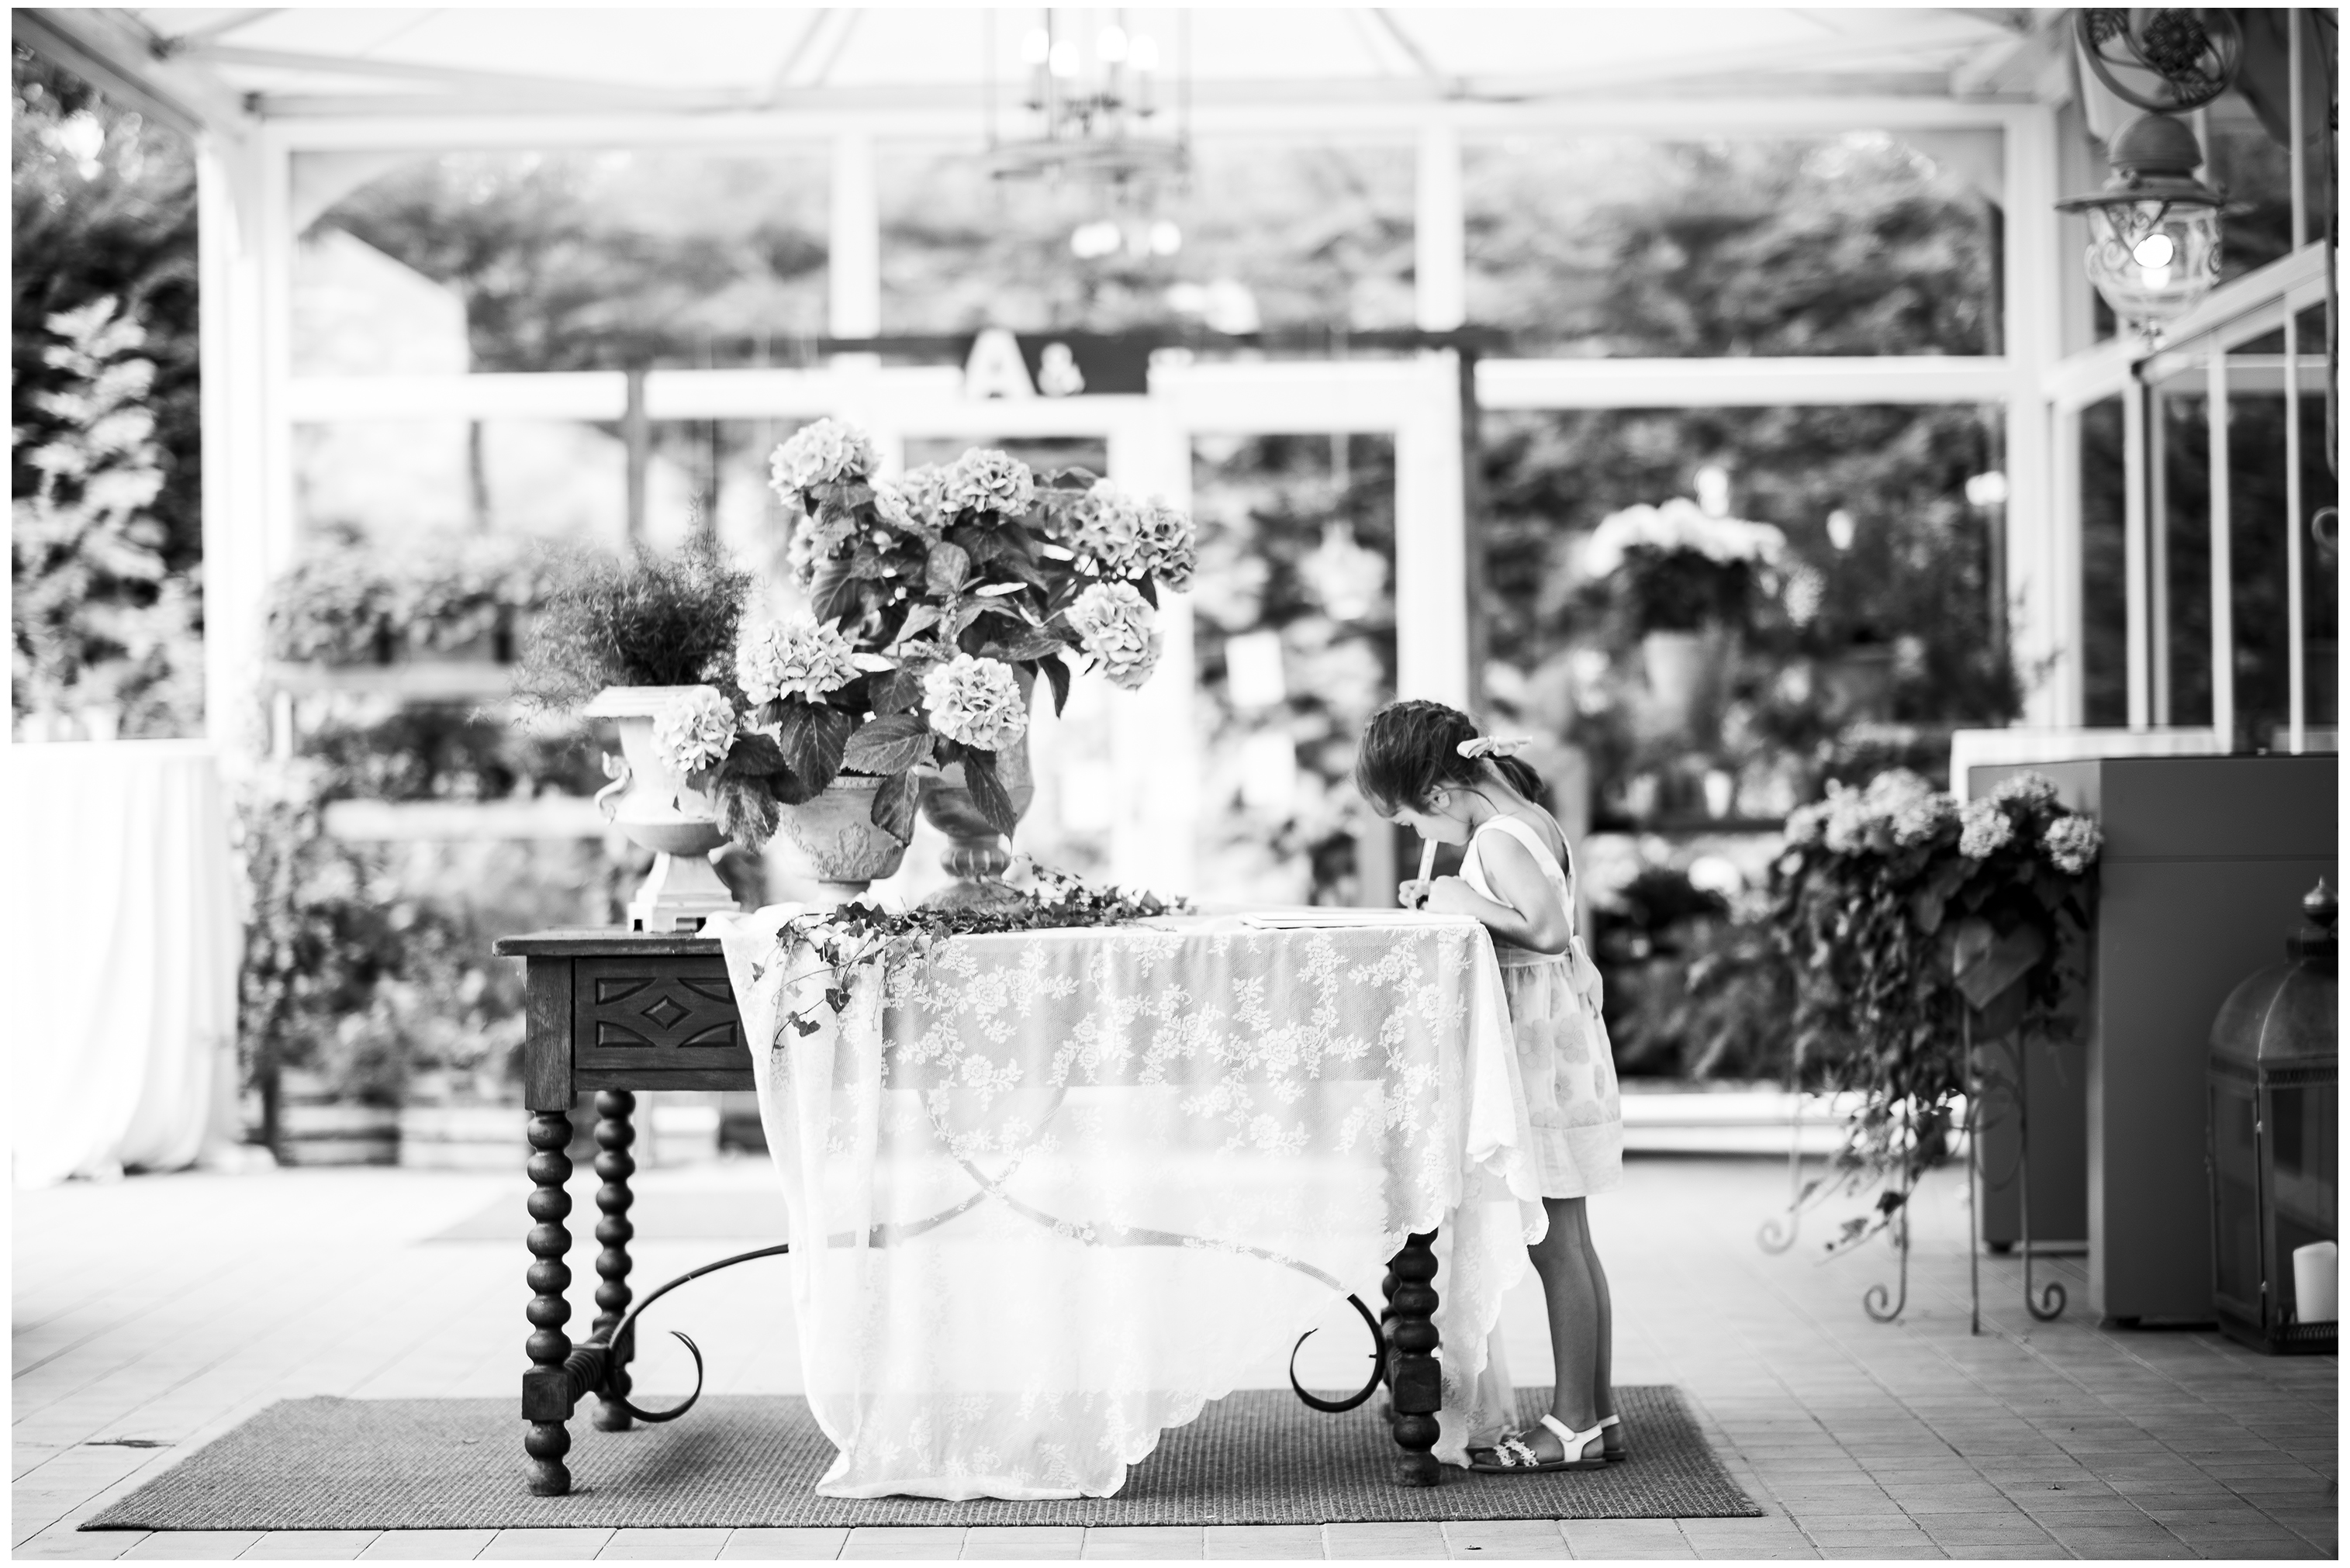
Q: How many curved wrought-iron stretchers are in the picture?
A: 2